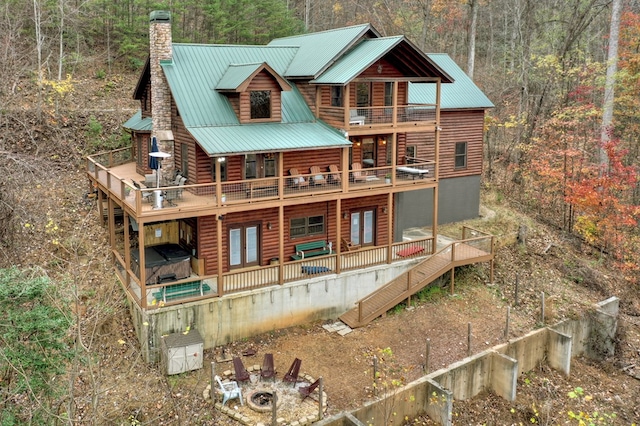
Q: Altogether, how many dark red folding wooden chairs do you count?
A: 4